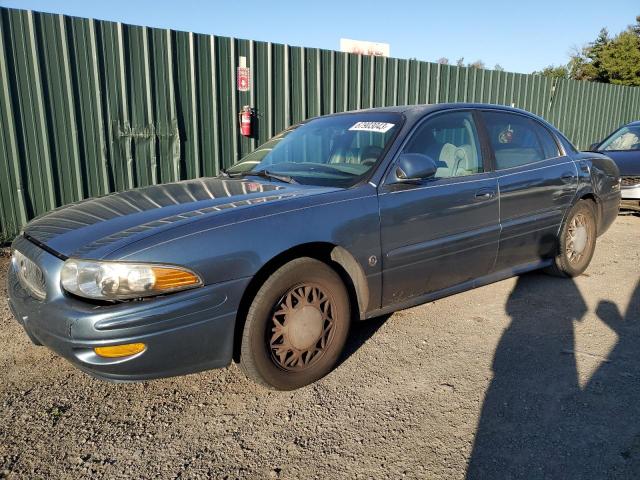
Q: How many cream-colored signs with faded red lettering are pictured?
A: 1